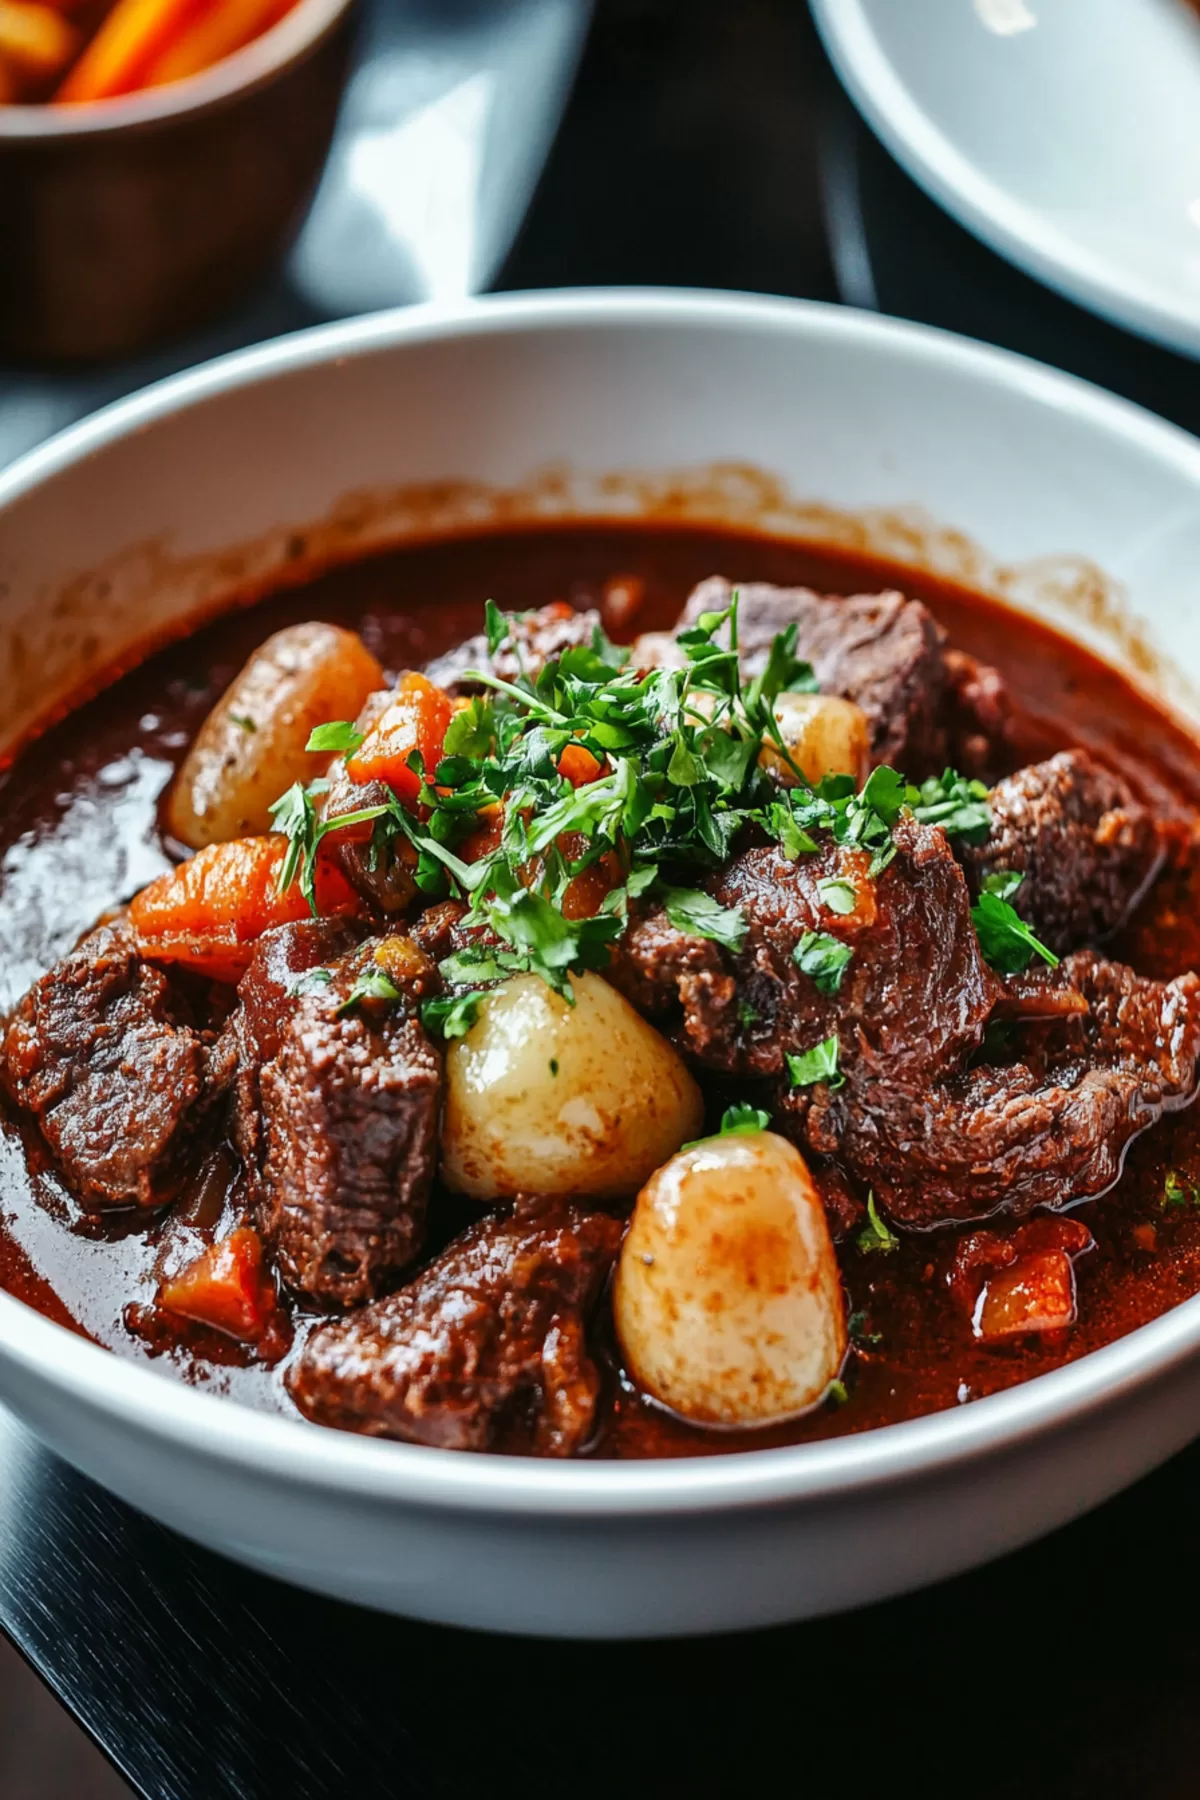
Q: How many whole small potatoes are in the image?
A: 3